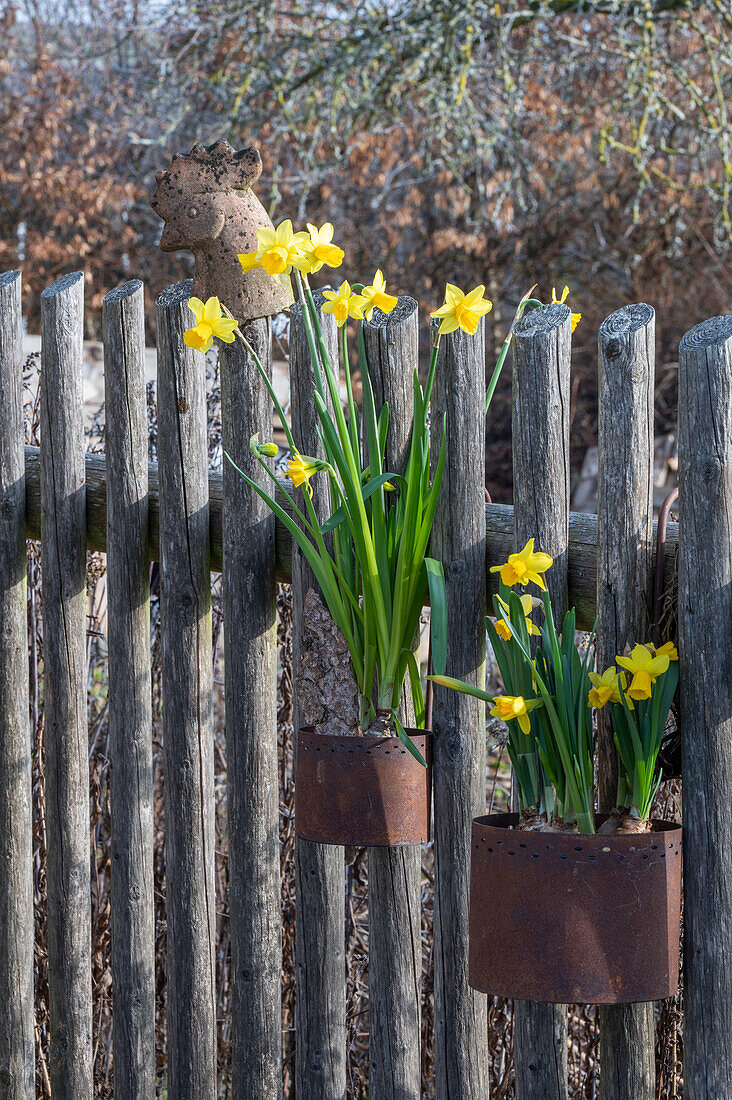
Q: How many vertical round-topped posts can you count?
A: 11